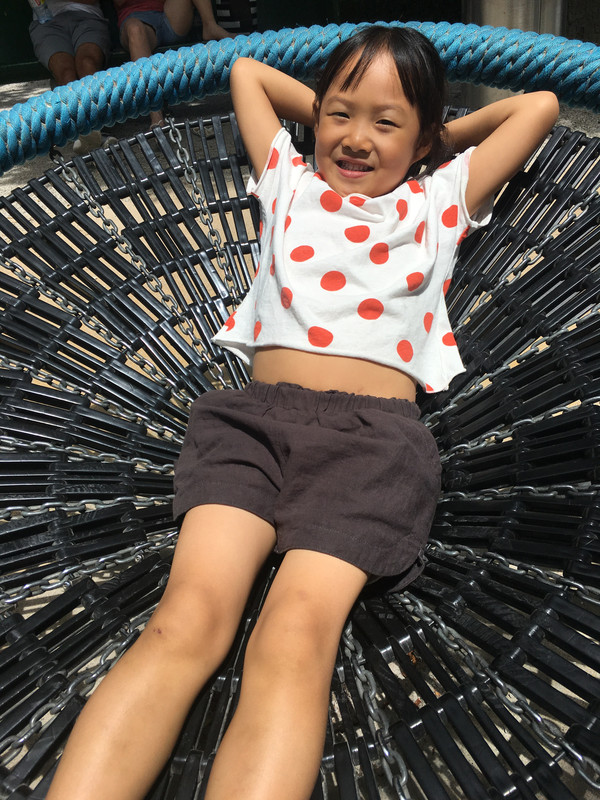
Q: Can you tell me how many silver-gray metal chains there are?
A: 15